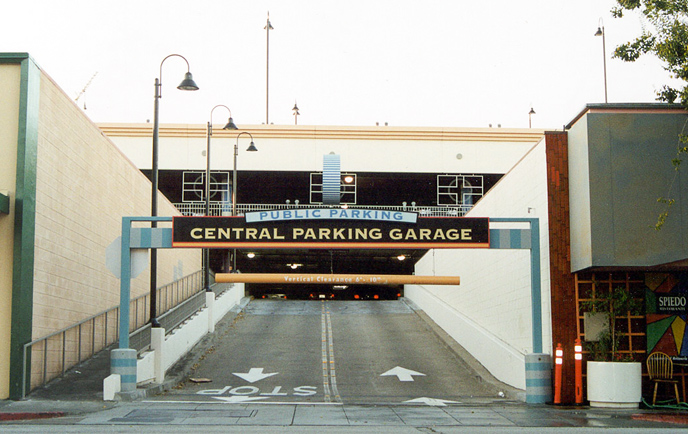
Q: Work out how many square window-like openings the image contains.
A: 3